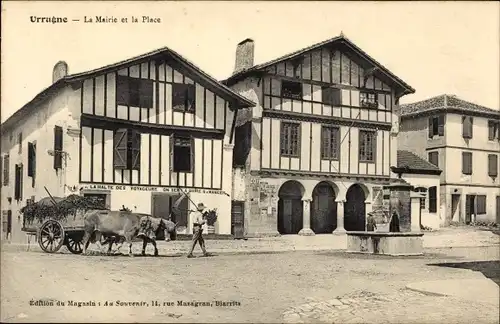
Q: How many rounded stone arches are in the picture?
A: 3